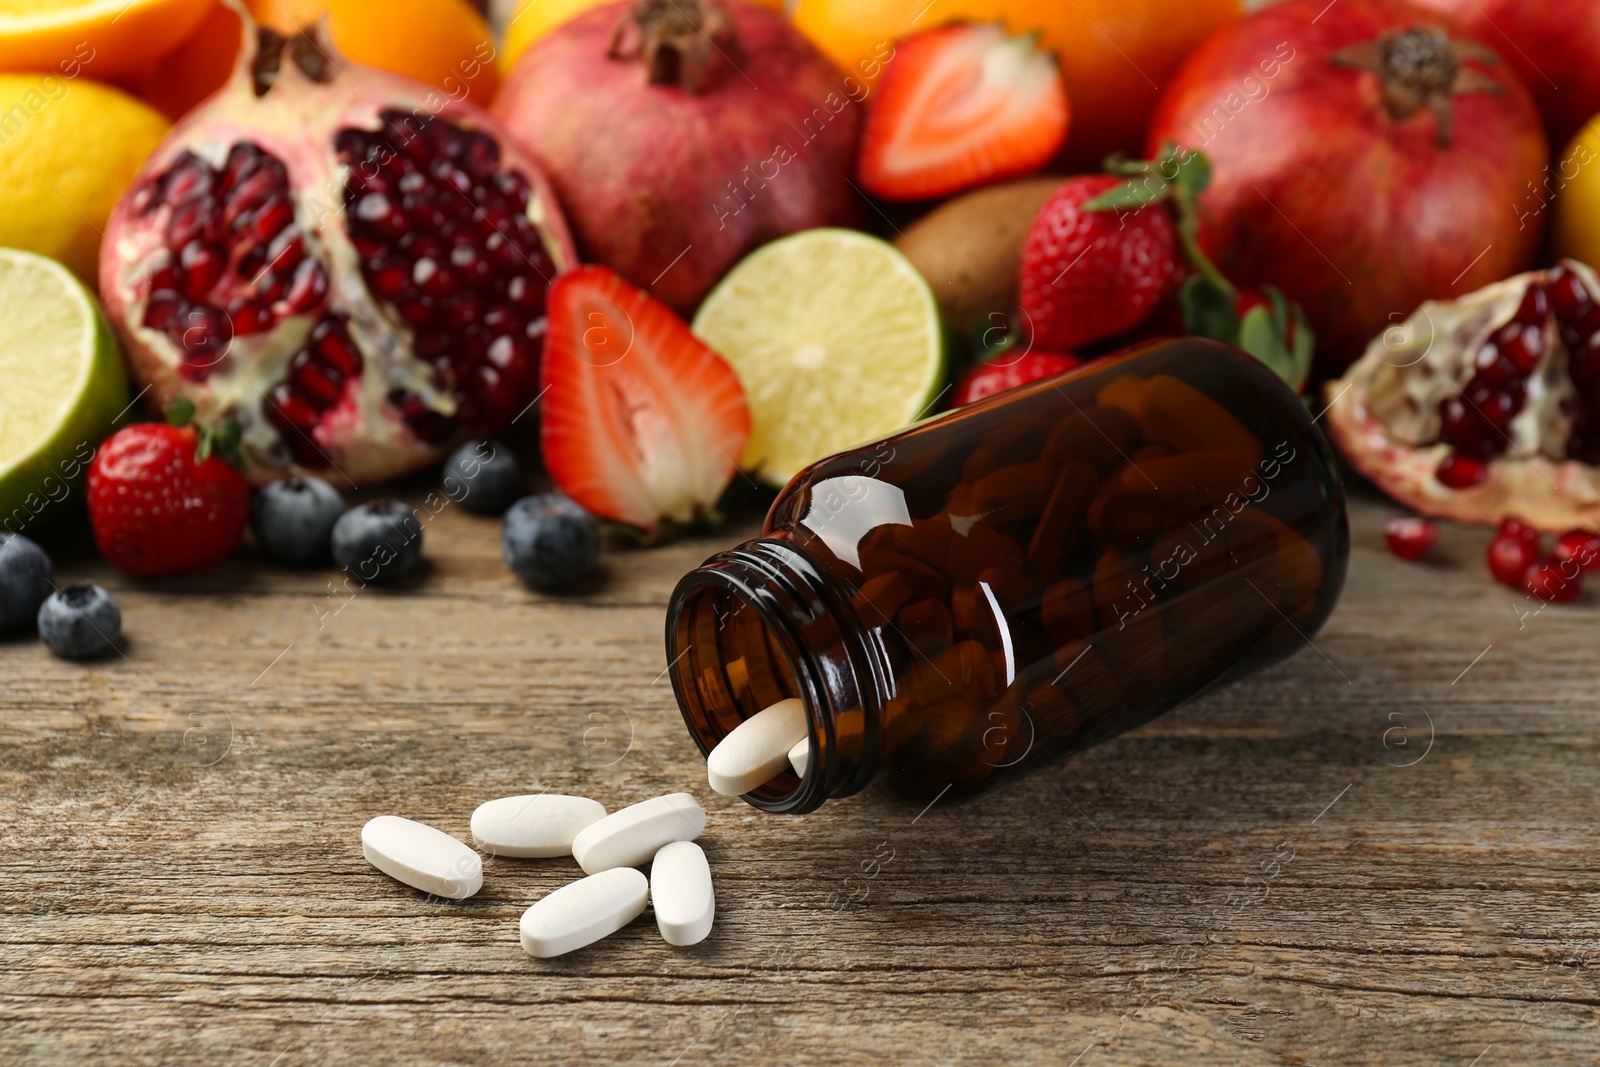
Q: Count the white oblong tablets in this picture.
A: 7